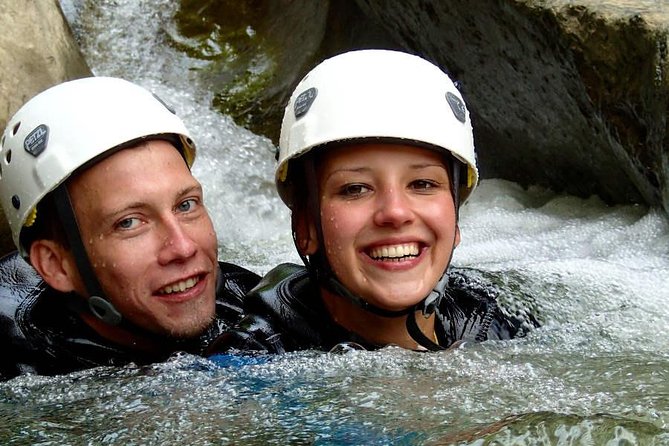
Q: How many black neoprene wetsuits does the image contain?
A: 2